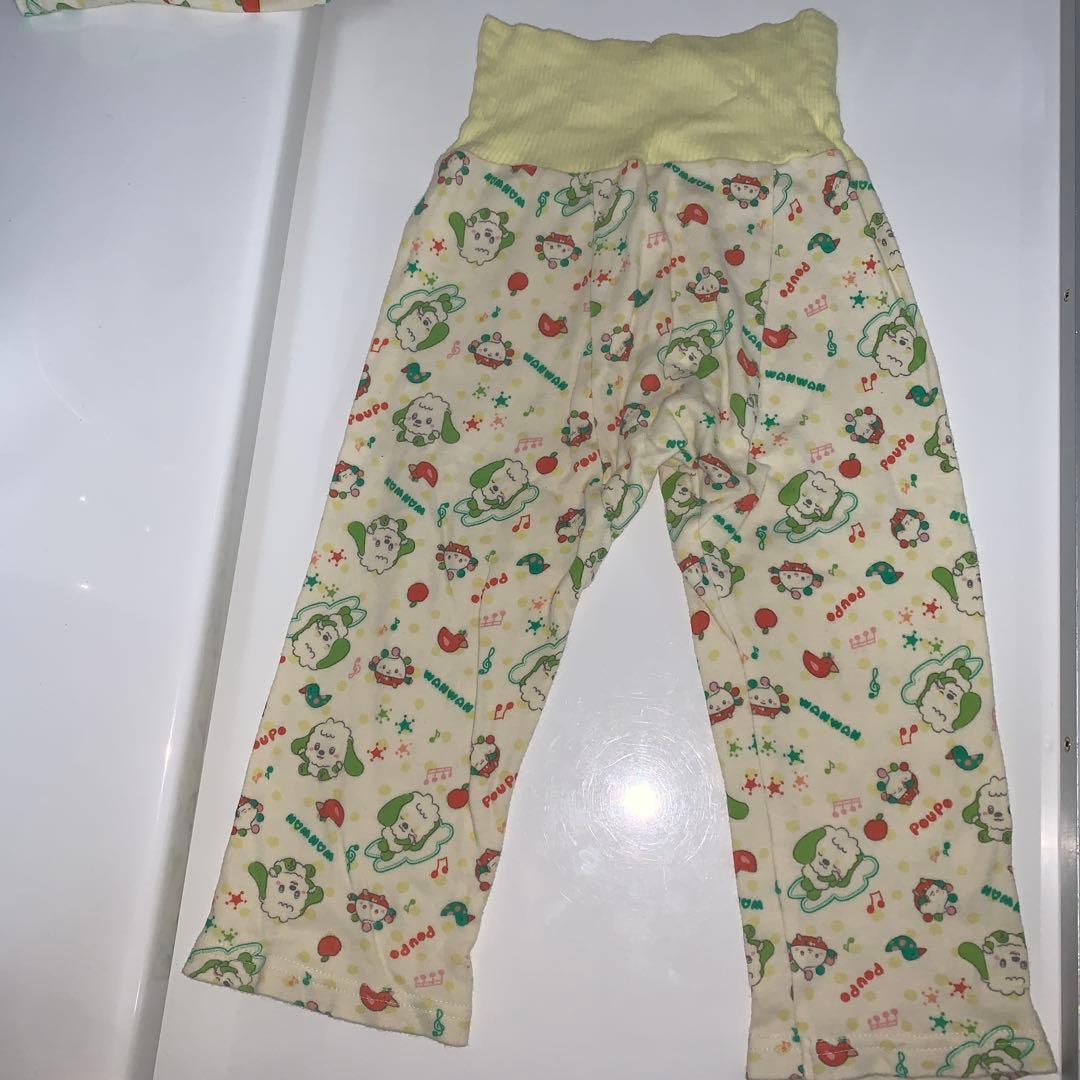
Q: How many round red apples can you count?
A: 11